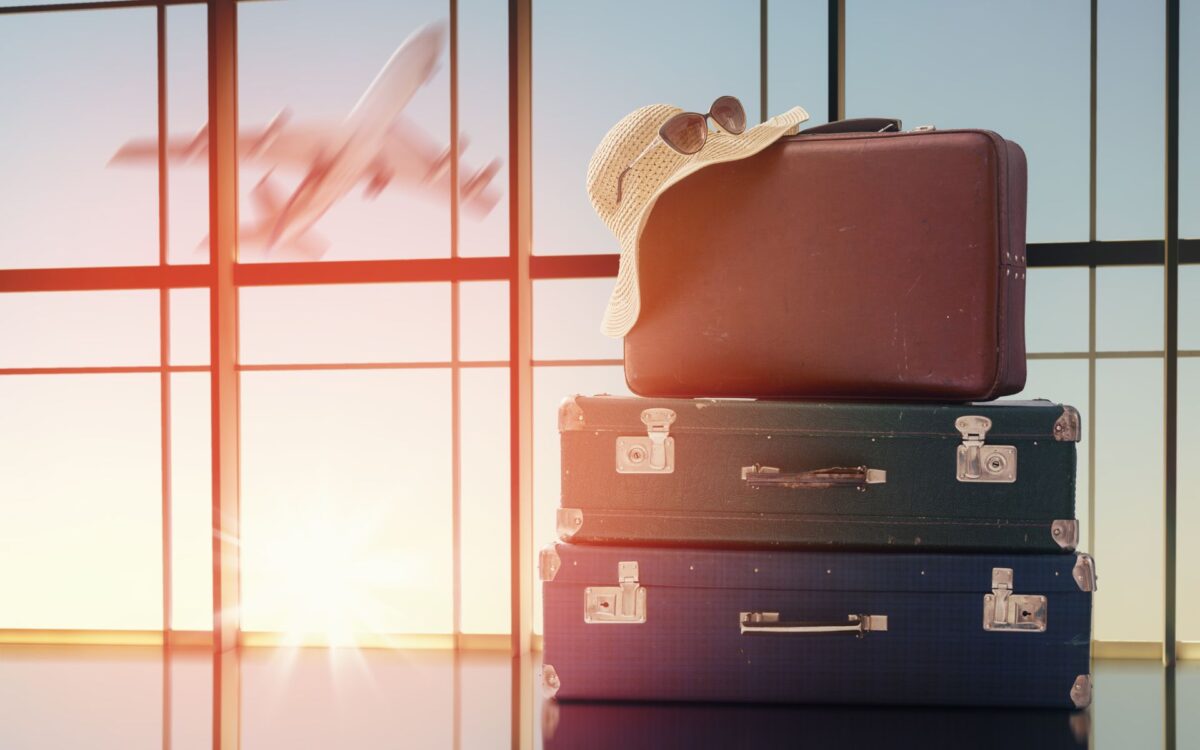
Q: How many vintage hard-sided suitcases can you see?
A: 3